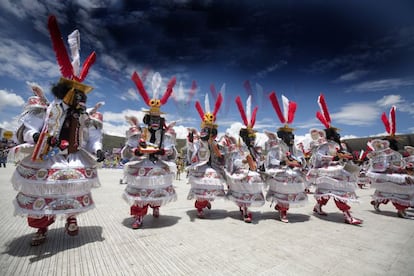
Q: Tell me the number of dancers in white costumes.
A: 7